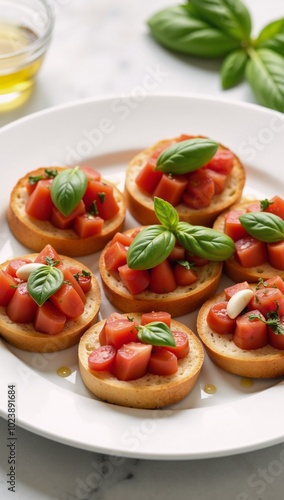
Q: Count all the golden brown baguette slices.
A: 7